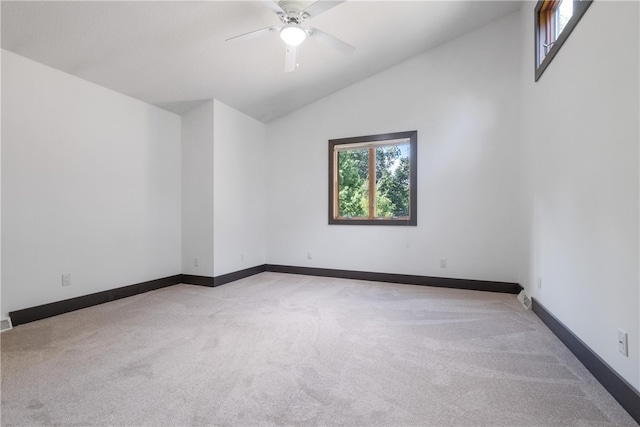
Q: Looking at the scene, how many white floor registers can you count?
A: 2